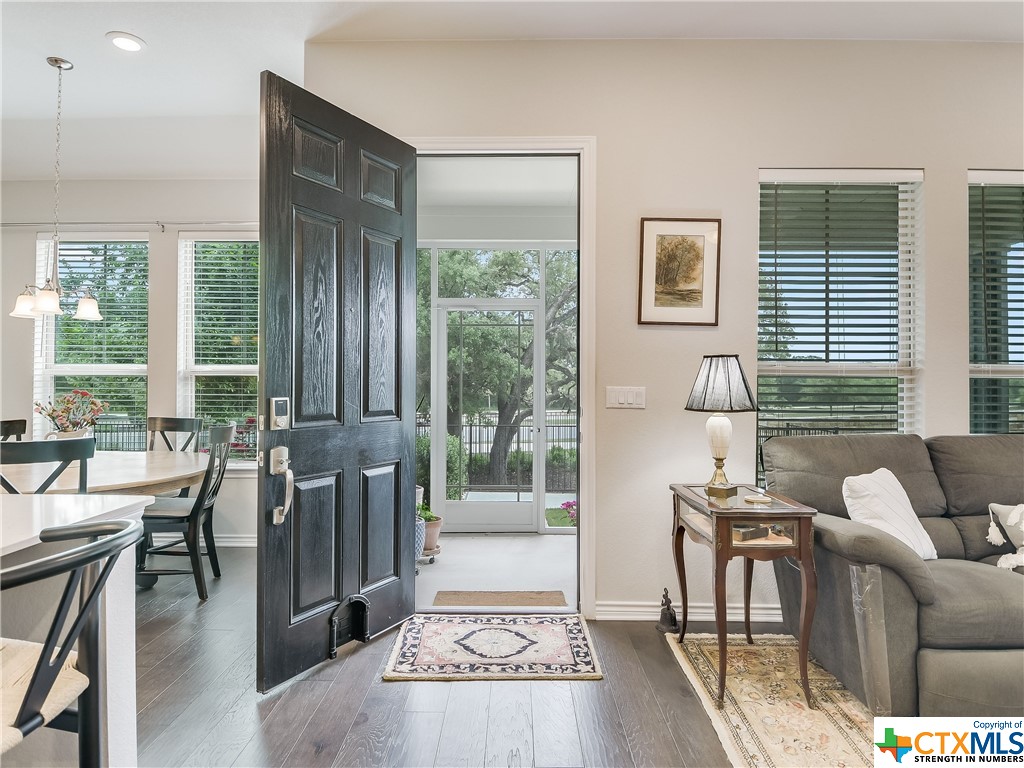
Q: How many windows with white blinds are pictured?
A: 4